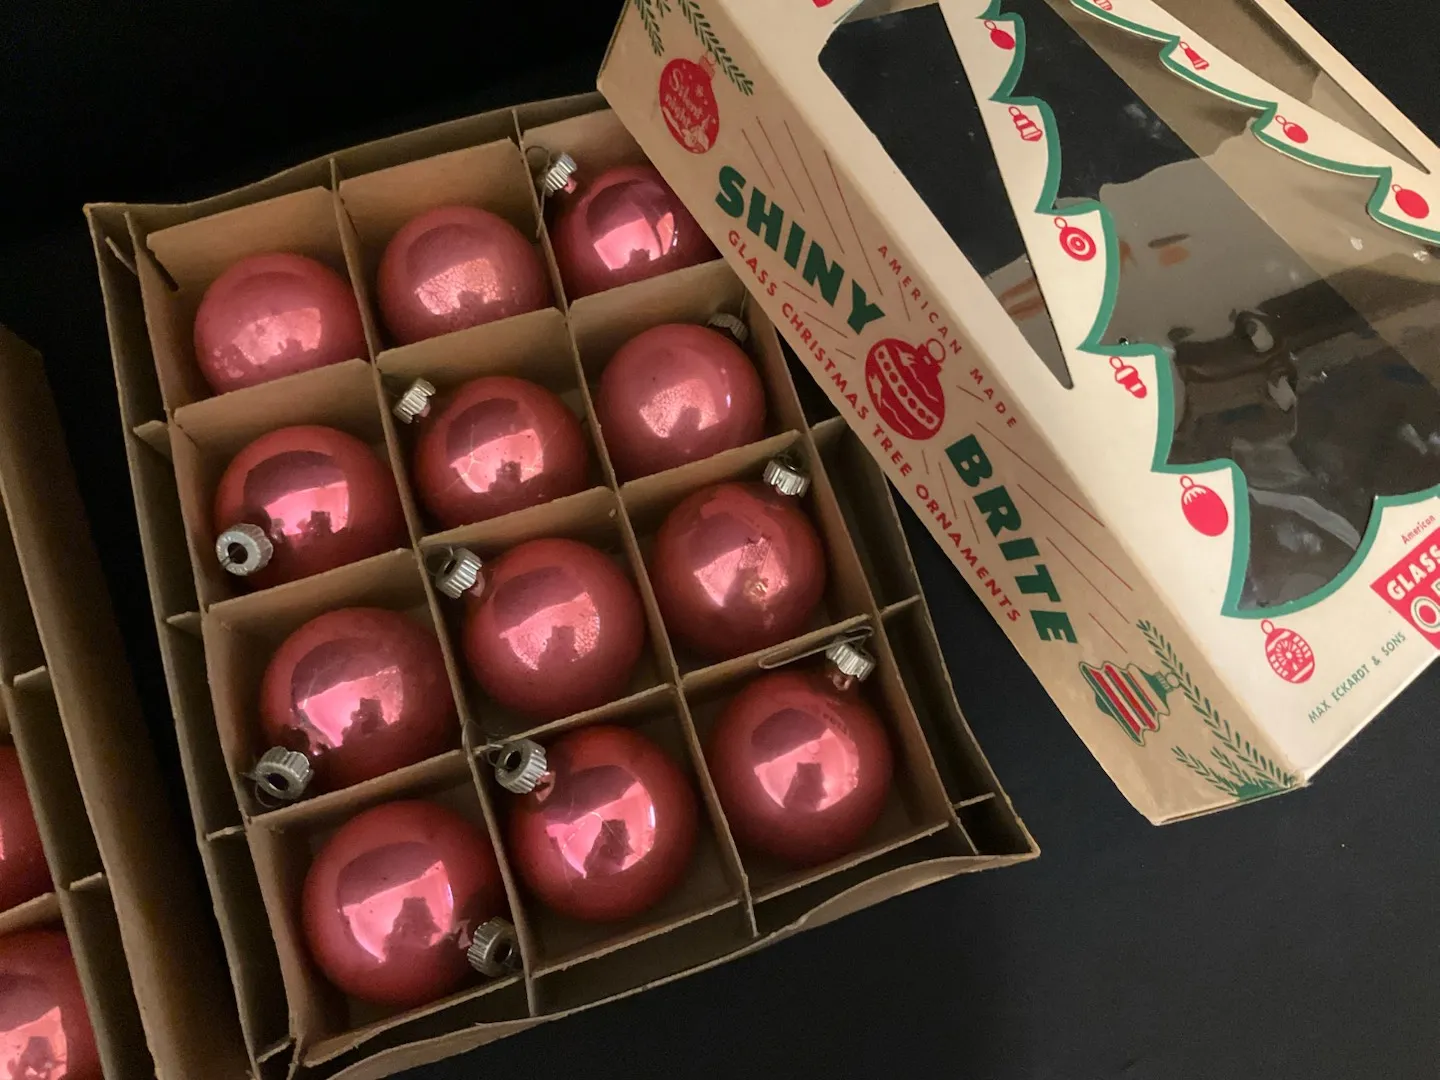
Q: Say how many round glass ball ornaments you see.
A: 14